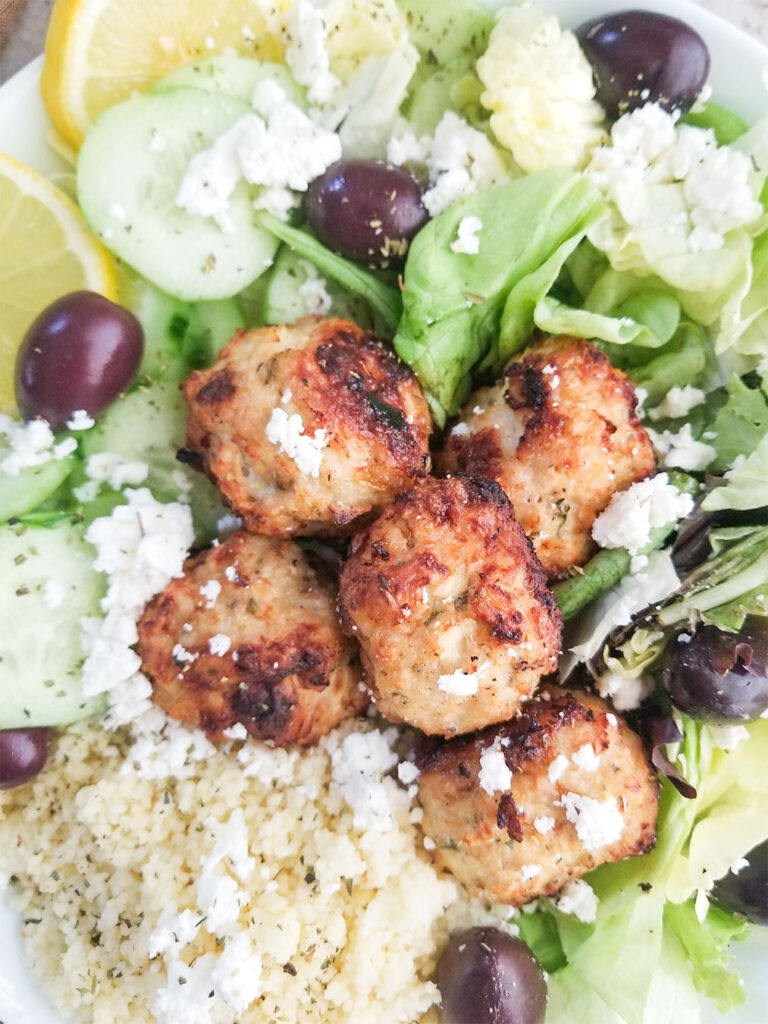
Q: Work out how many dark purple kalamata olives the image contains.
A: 7